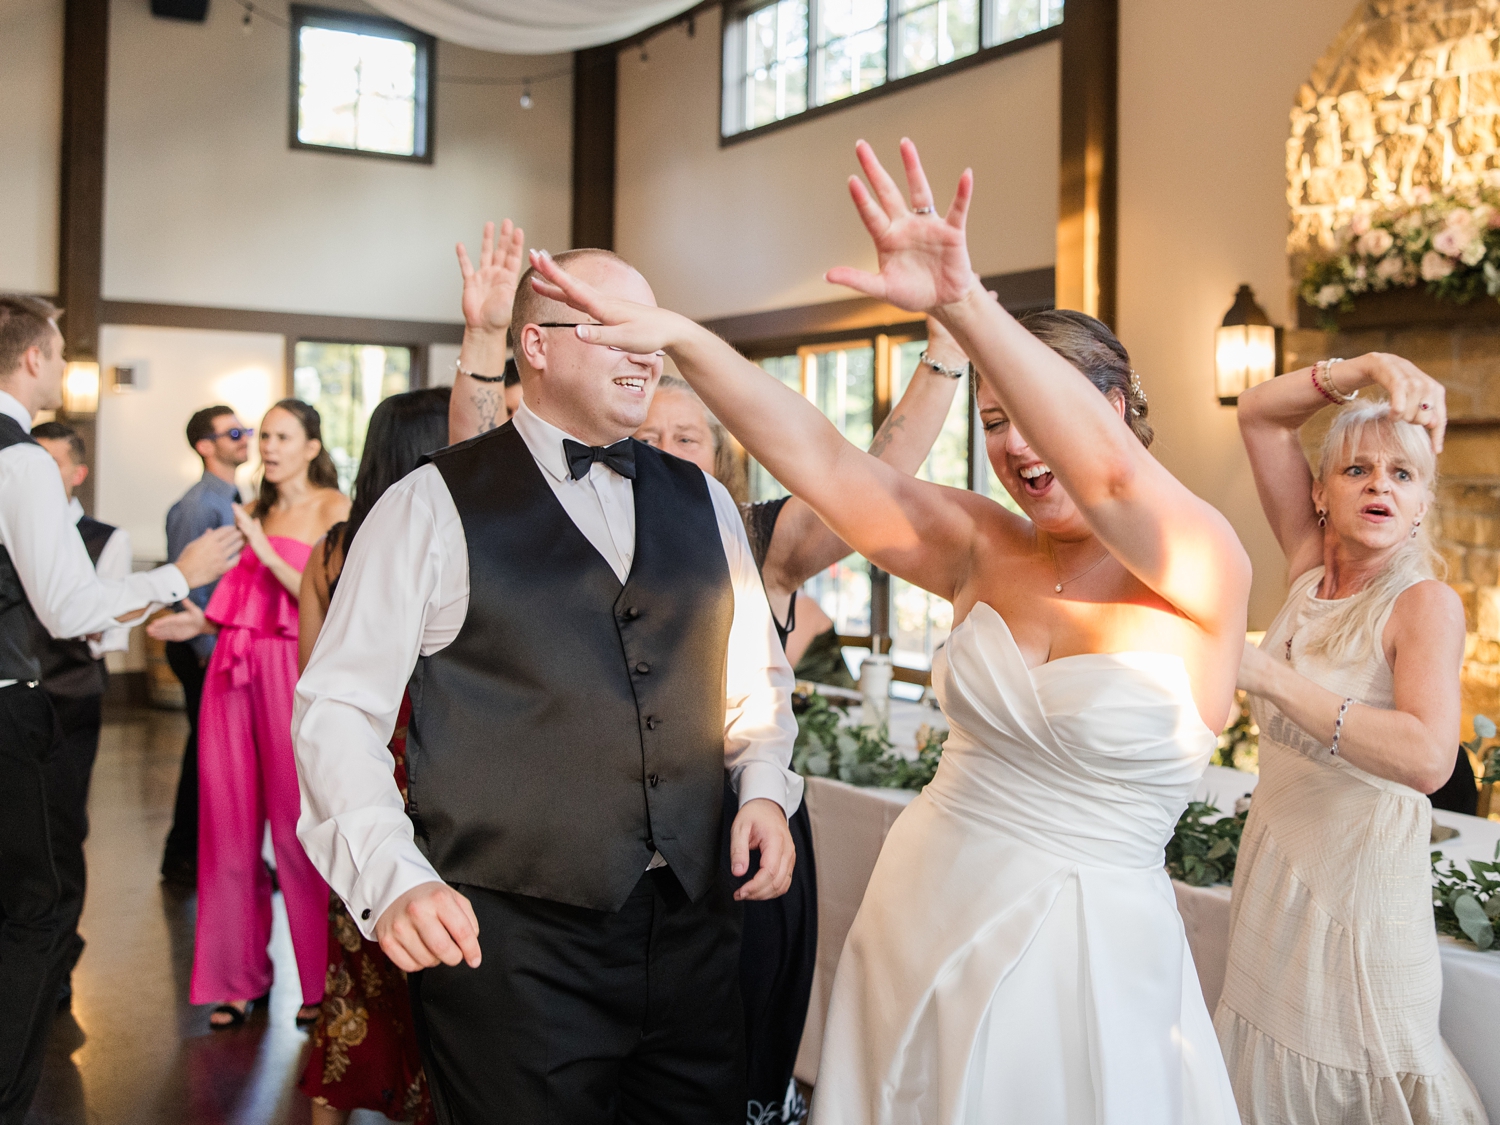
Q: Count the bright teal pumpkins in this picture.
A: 0